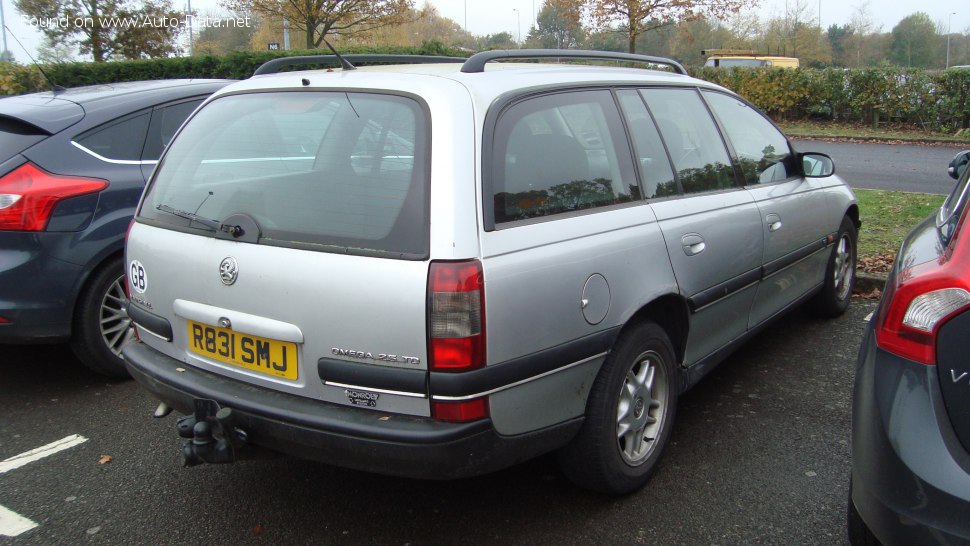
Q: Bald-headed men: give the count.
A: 0